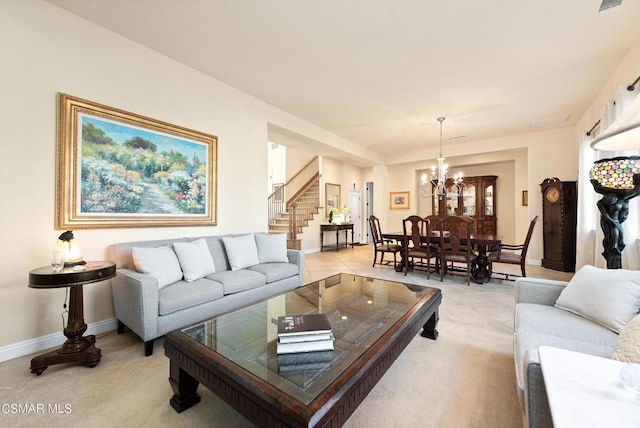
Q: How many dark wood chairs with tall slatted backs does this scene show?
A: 6